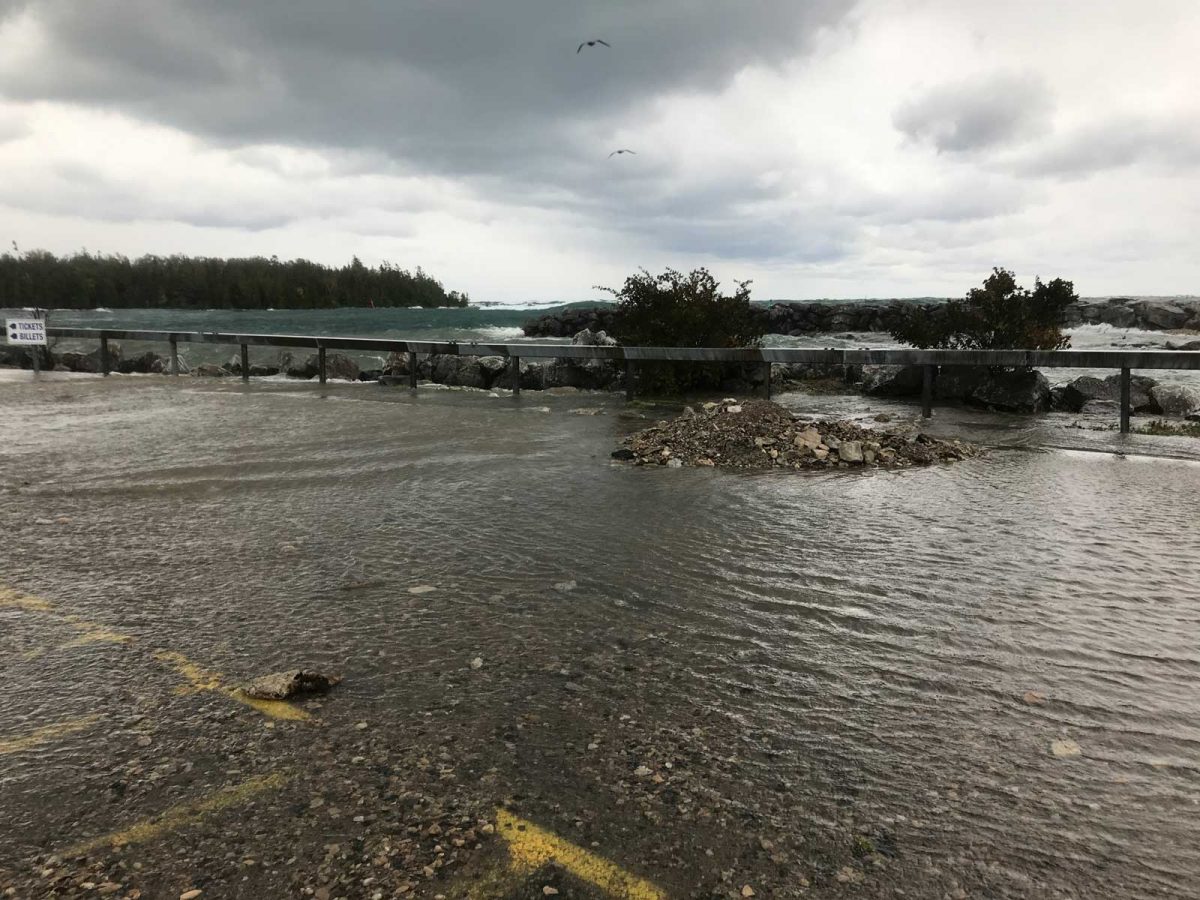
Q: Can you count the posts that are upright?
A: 11